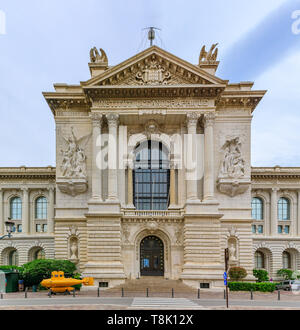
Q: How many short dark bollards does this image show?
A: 12